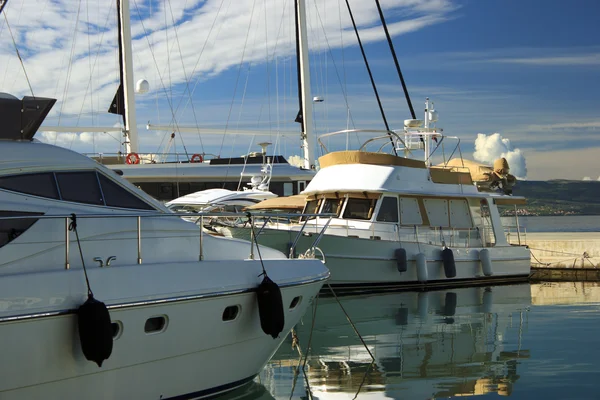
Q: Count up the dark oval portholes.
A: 4